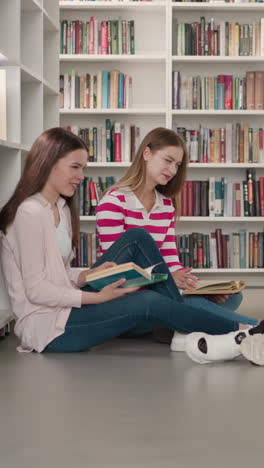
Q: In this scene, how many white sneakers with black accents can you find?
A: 2